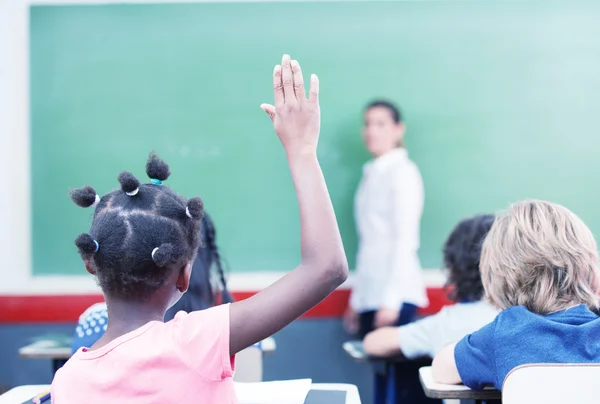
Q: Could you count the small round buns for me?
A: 6